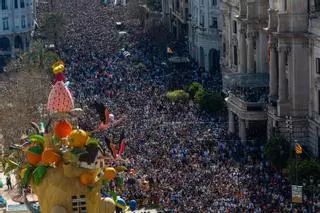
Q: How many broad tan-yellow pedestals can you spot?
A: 1